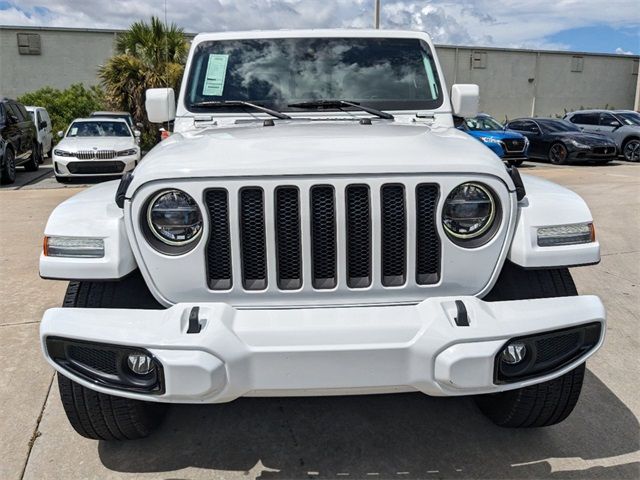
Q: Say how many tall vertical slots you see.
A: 7